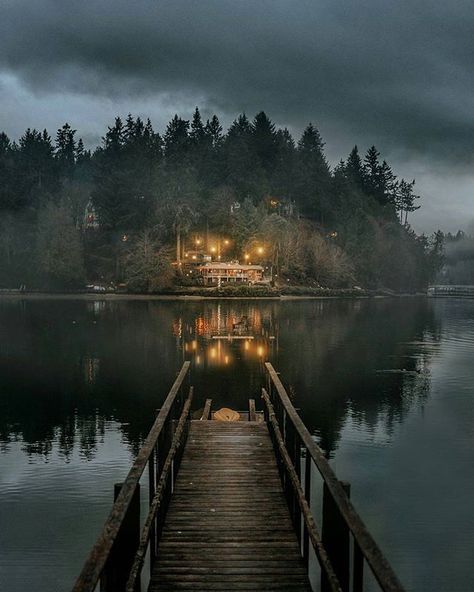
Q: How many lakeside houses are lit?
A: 1